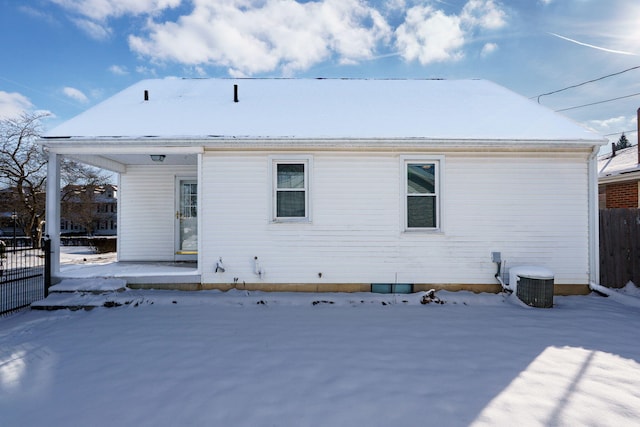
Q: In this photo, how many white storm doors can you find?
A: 1